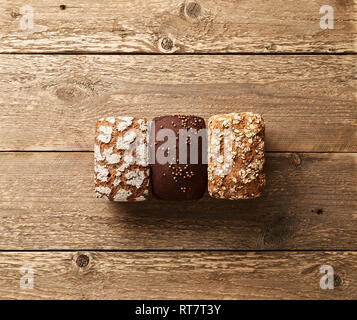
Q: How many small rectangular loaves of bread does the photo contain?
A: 3